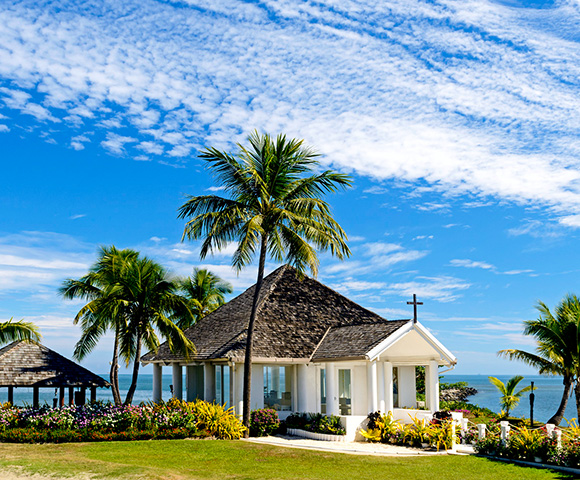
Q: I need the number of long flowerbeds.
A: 2